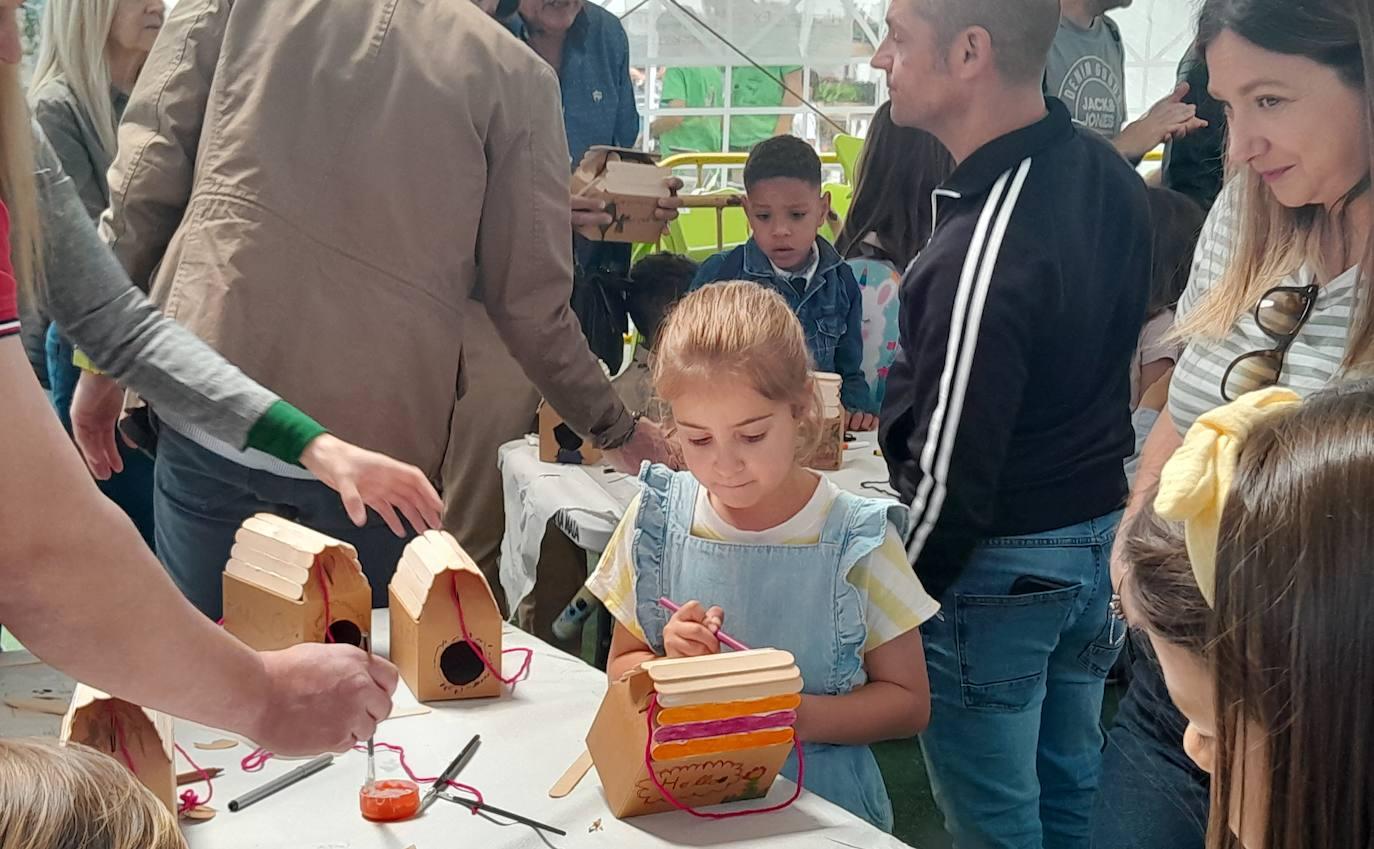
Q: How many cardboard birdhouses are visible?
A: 7